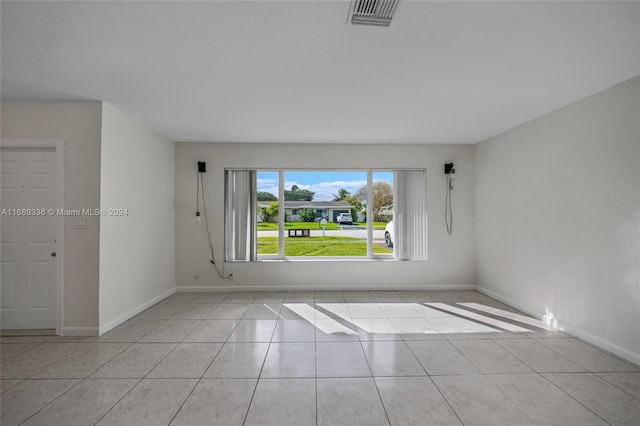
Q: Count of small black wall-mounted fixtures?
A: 2